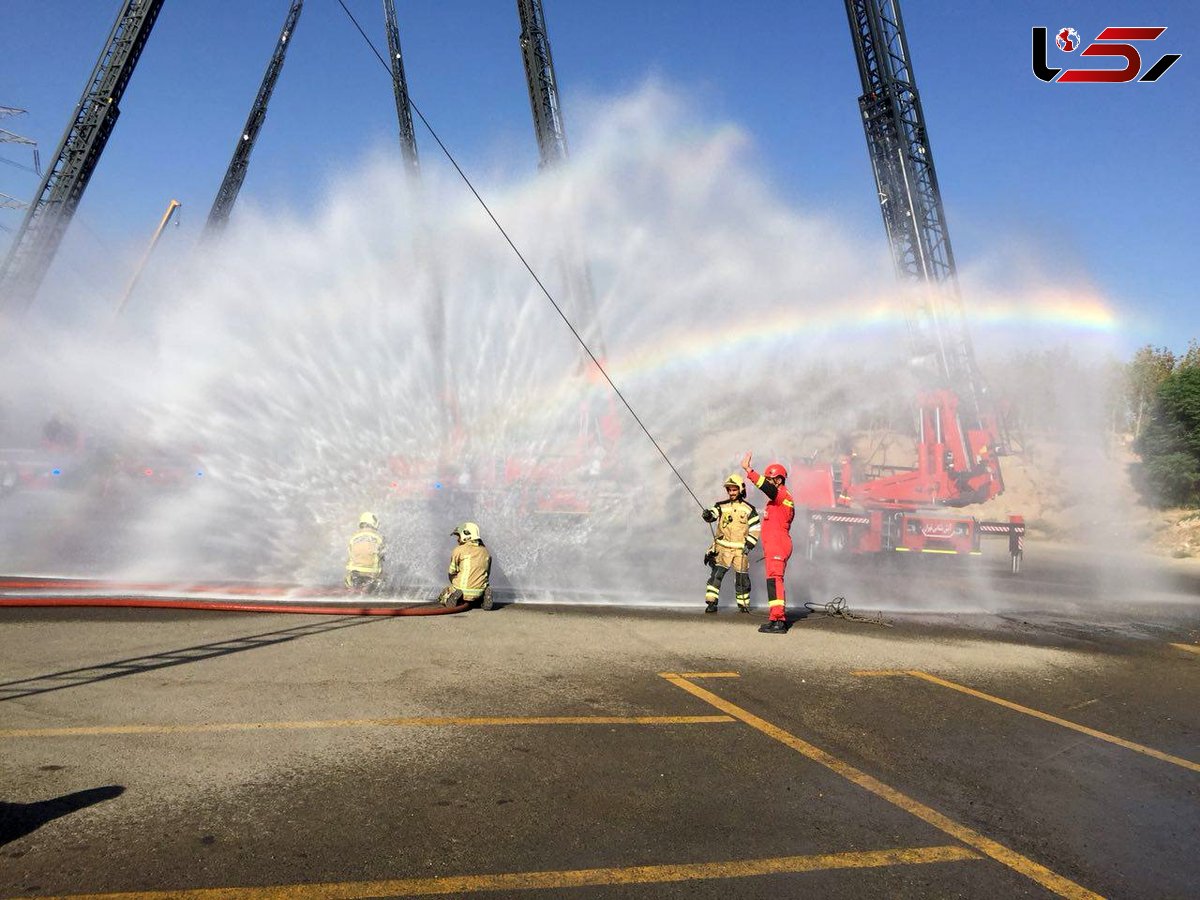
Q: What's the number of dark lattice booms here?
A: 5